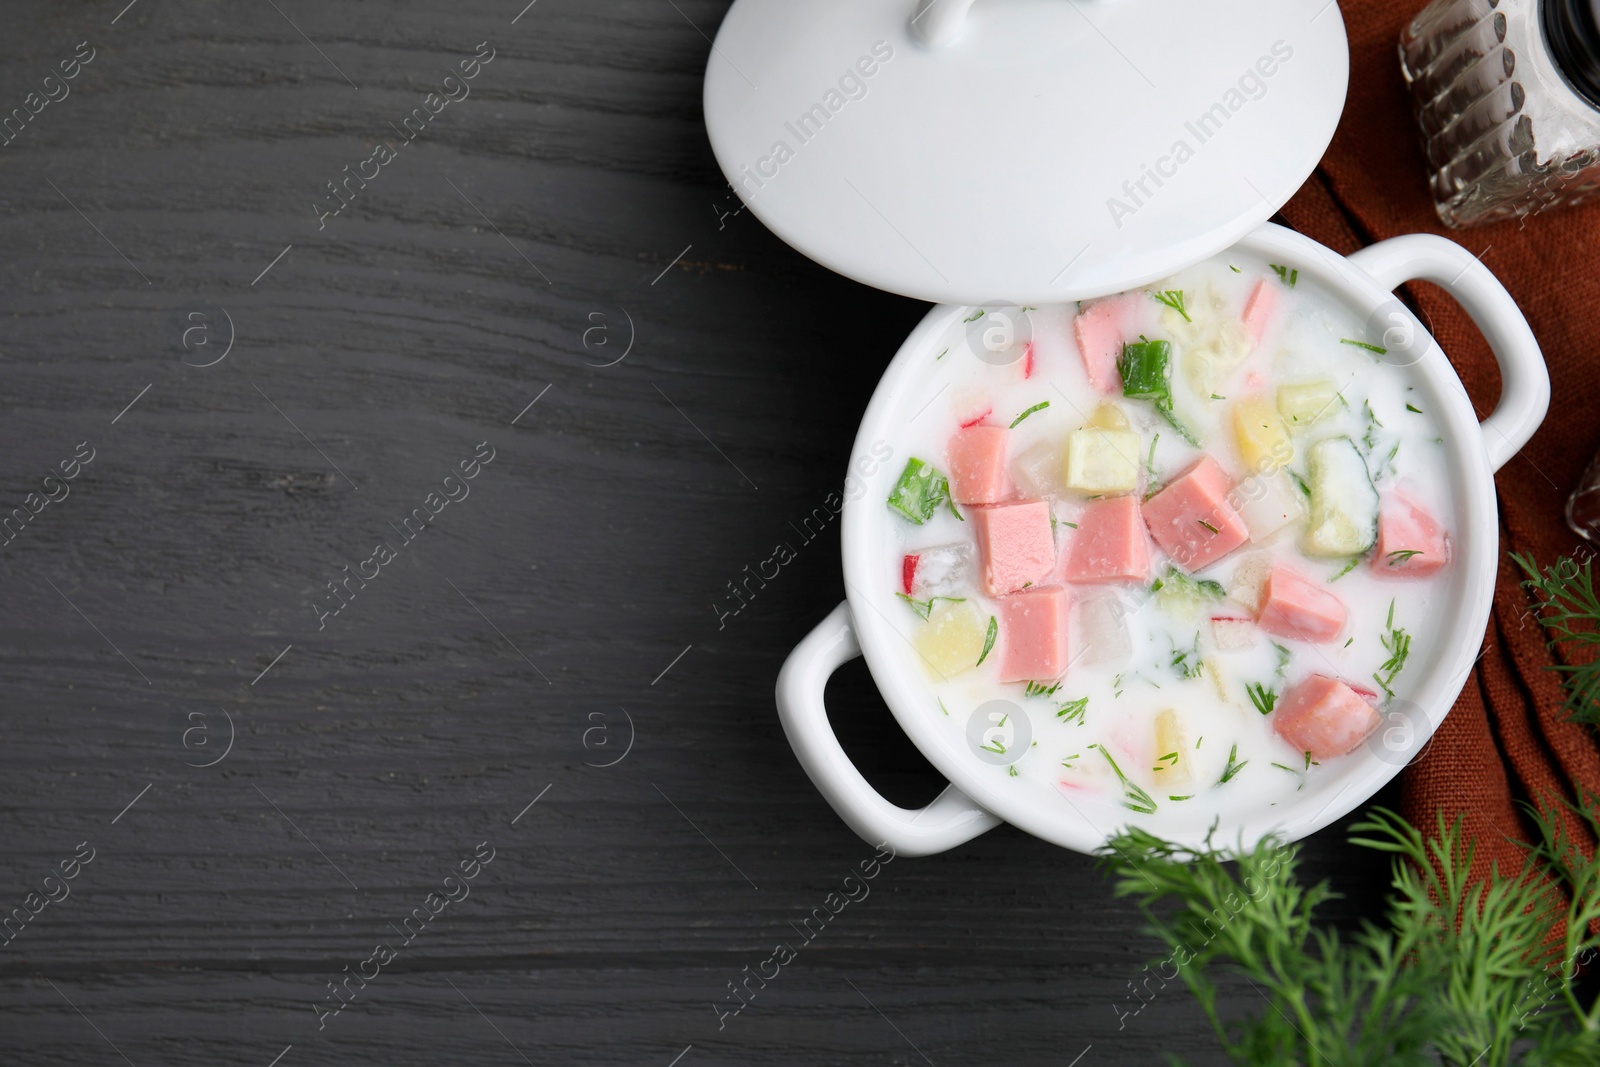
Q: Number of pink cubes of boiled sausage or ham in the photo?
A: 10